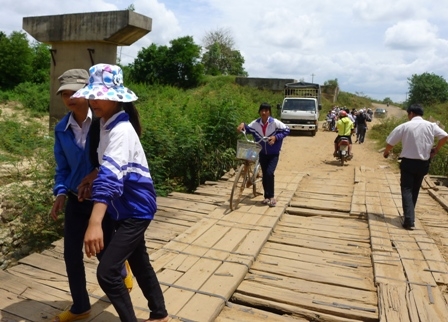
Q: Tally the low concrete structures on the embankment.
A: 1